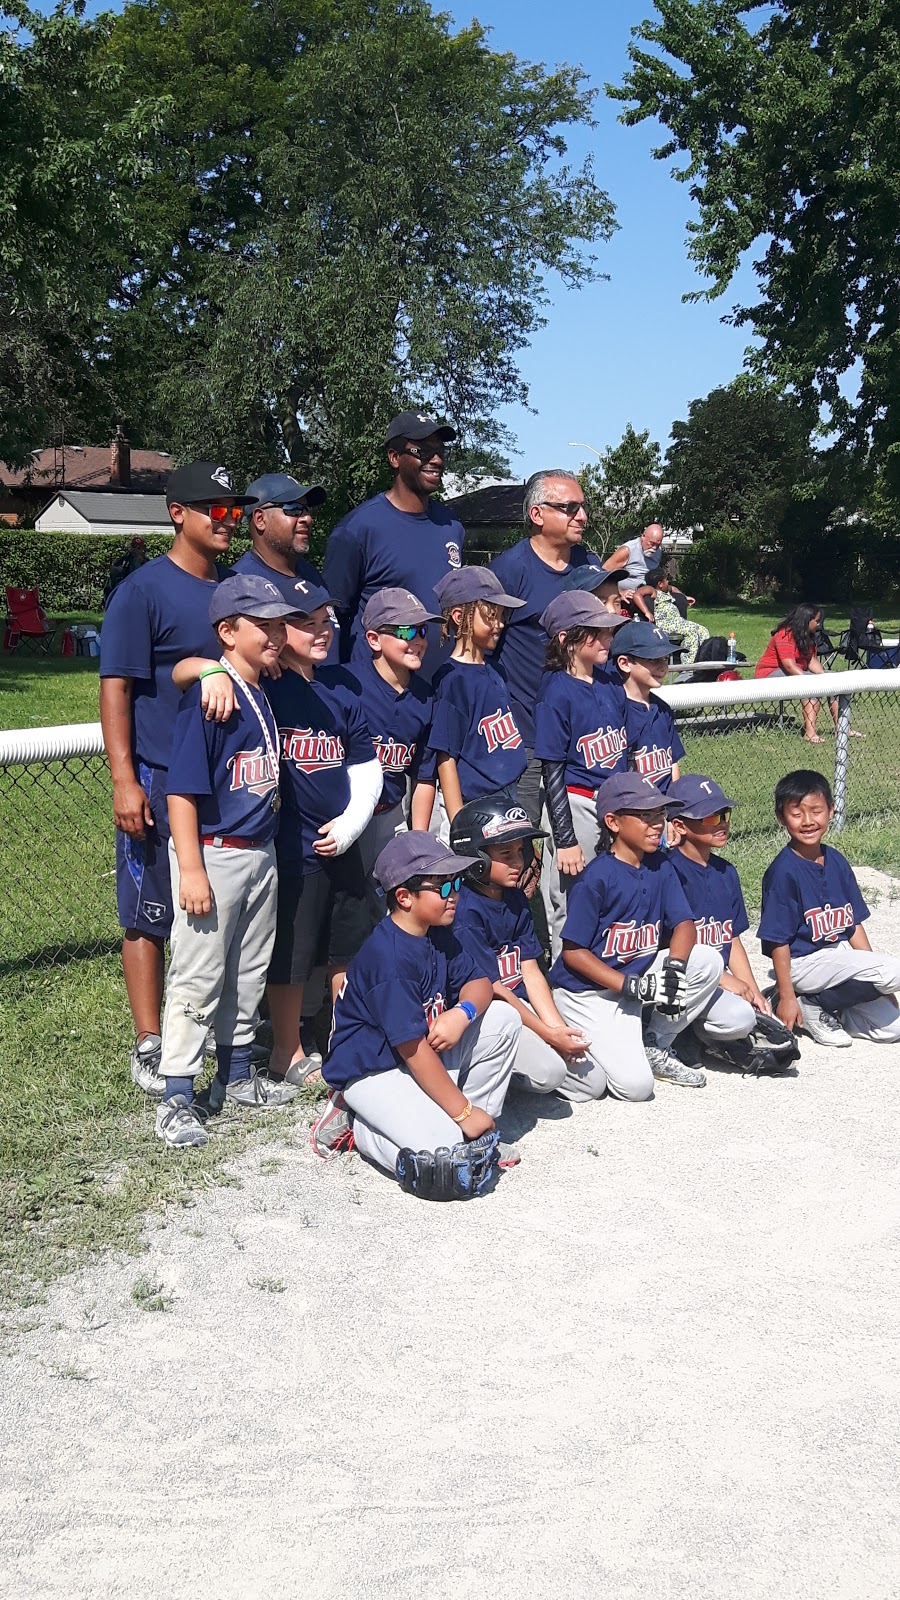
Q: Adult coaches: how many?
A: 4